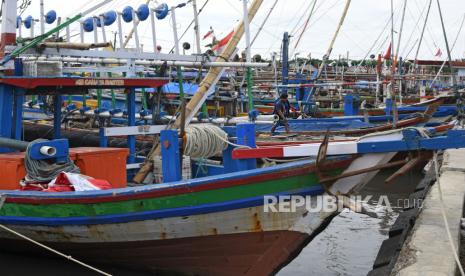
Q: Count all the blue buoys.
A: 9